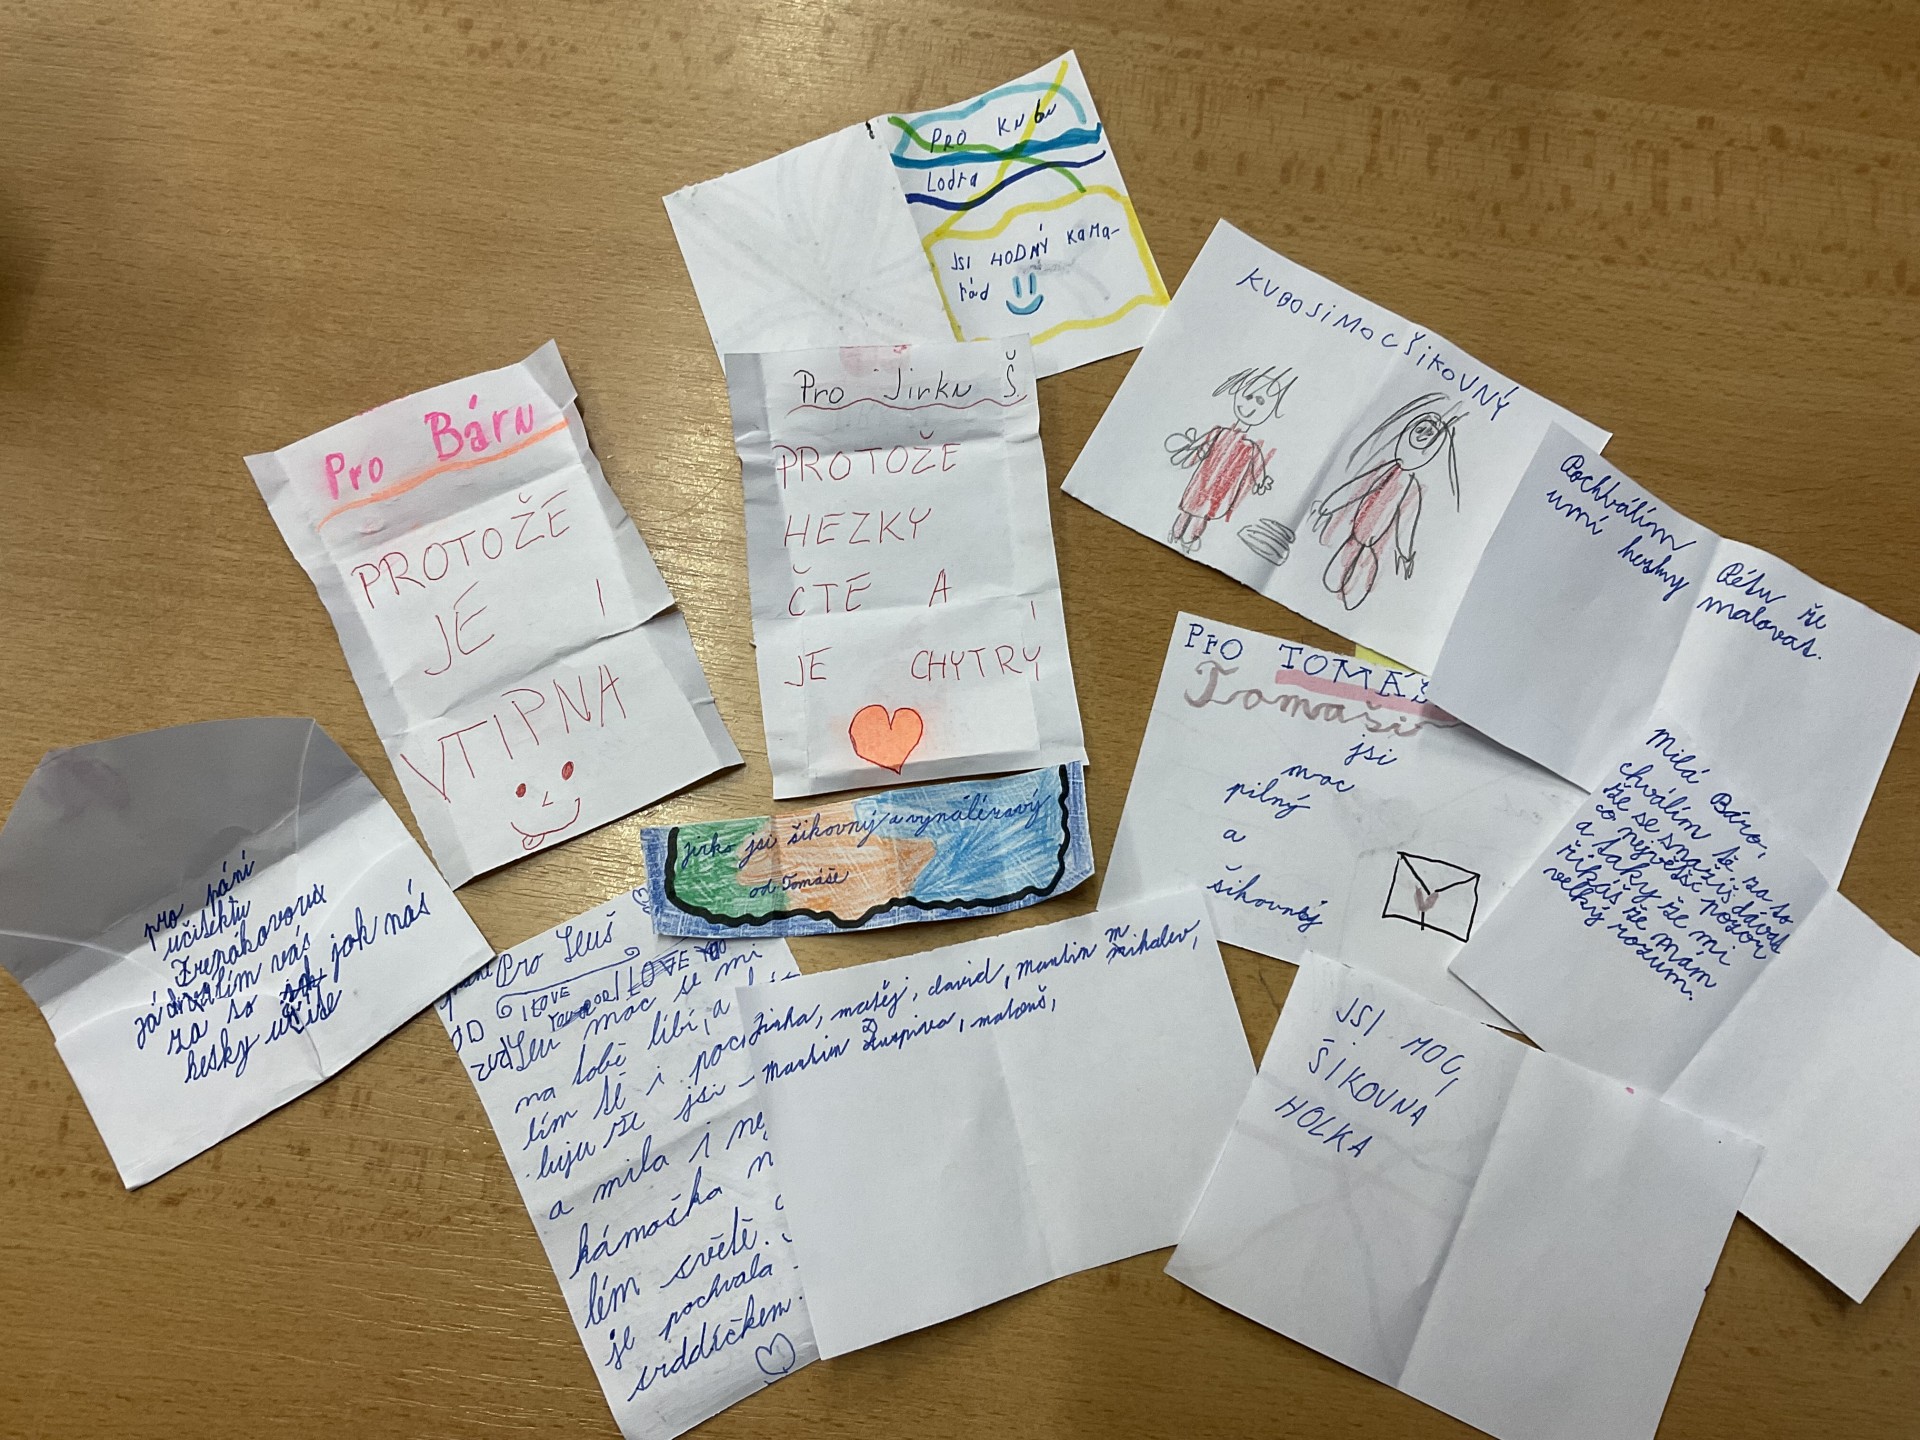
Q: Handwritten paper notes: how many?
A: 12